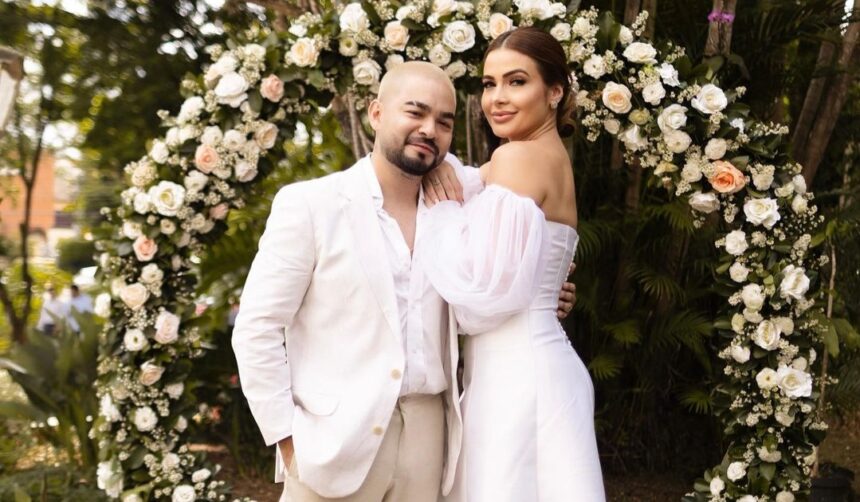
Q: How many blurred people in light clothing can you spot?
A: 2